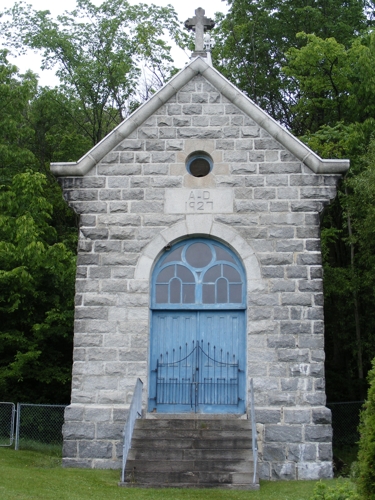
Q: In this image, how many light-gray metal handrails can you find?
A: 2